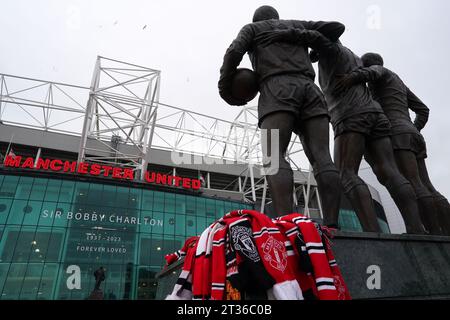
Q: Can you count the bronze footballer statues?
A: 3